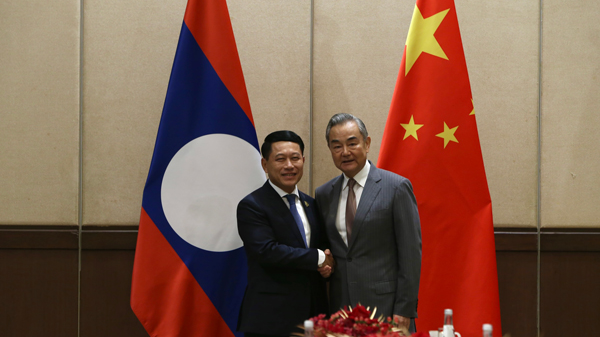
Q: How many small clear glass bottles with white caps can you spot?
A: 3